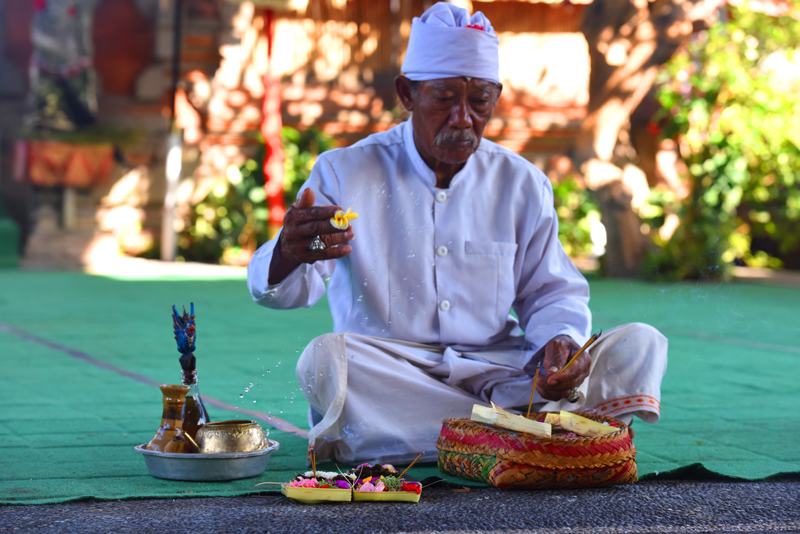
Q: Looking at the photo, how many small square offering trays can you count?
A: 2